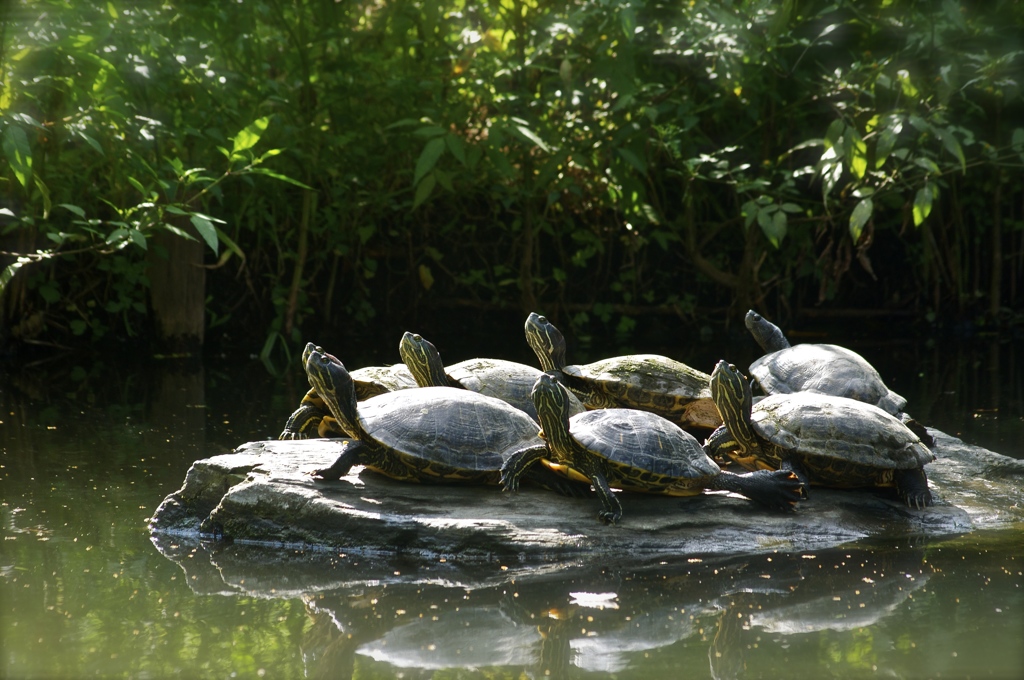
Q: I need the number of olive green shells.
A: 1